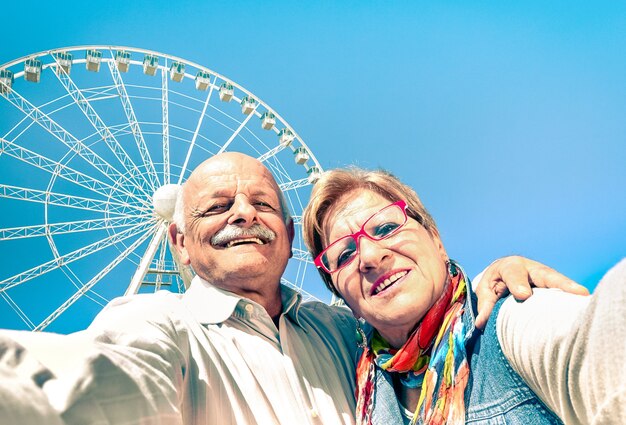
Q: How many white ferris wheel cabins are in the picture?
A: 14